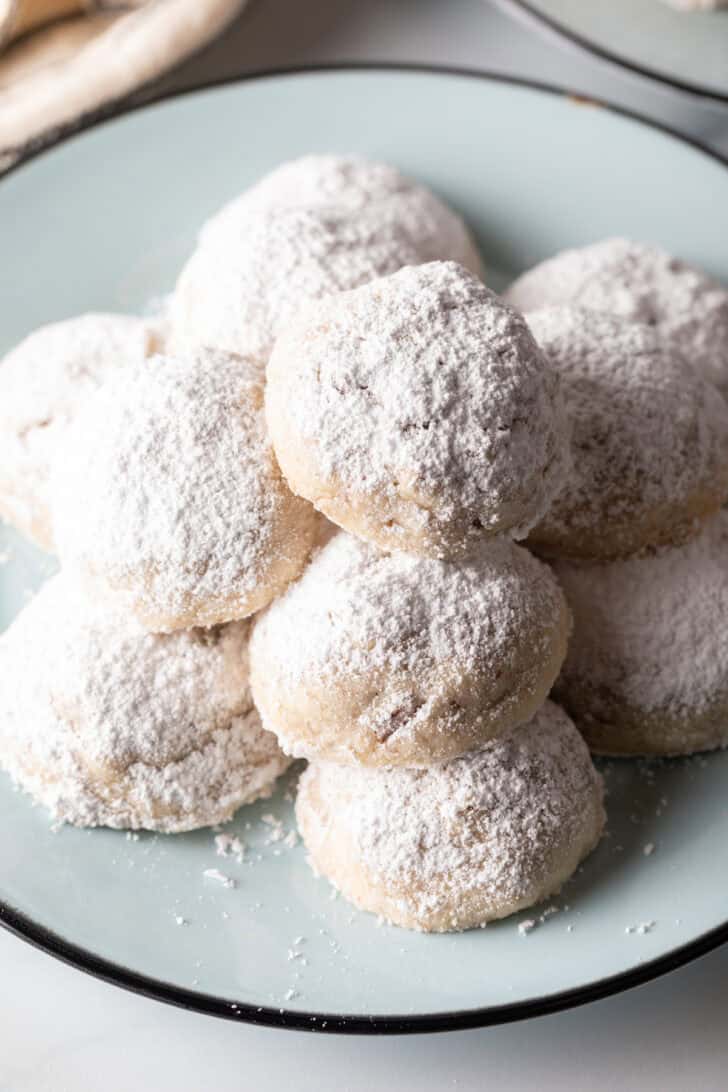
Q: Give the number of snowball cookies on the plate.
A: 10